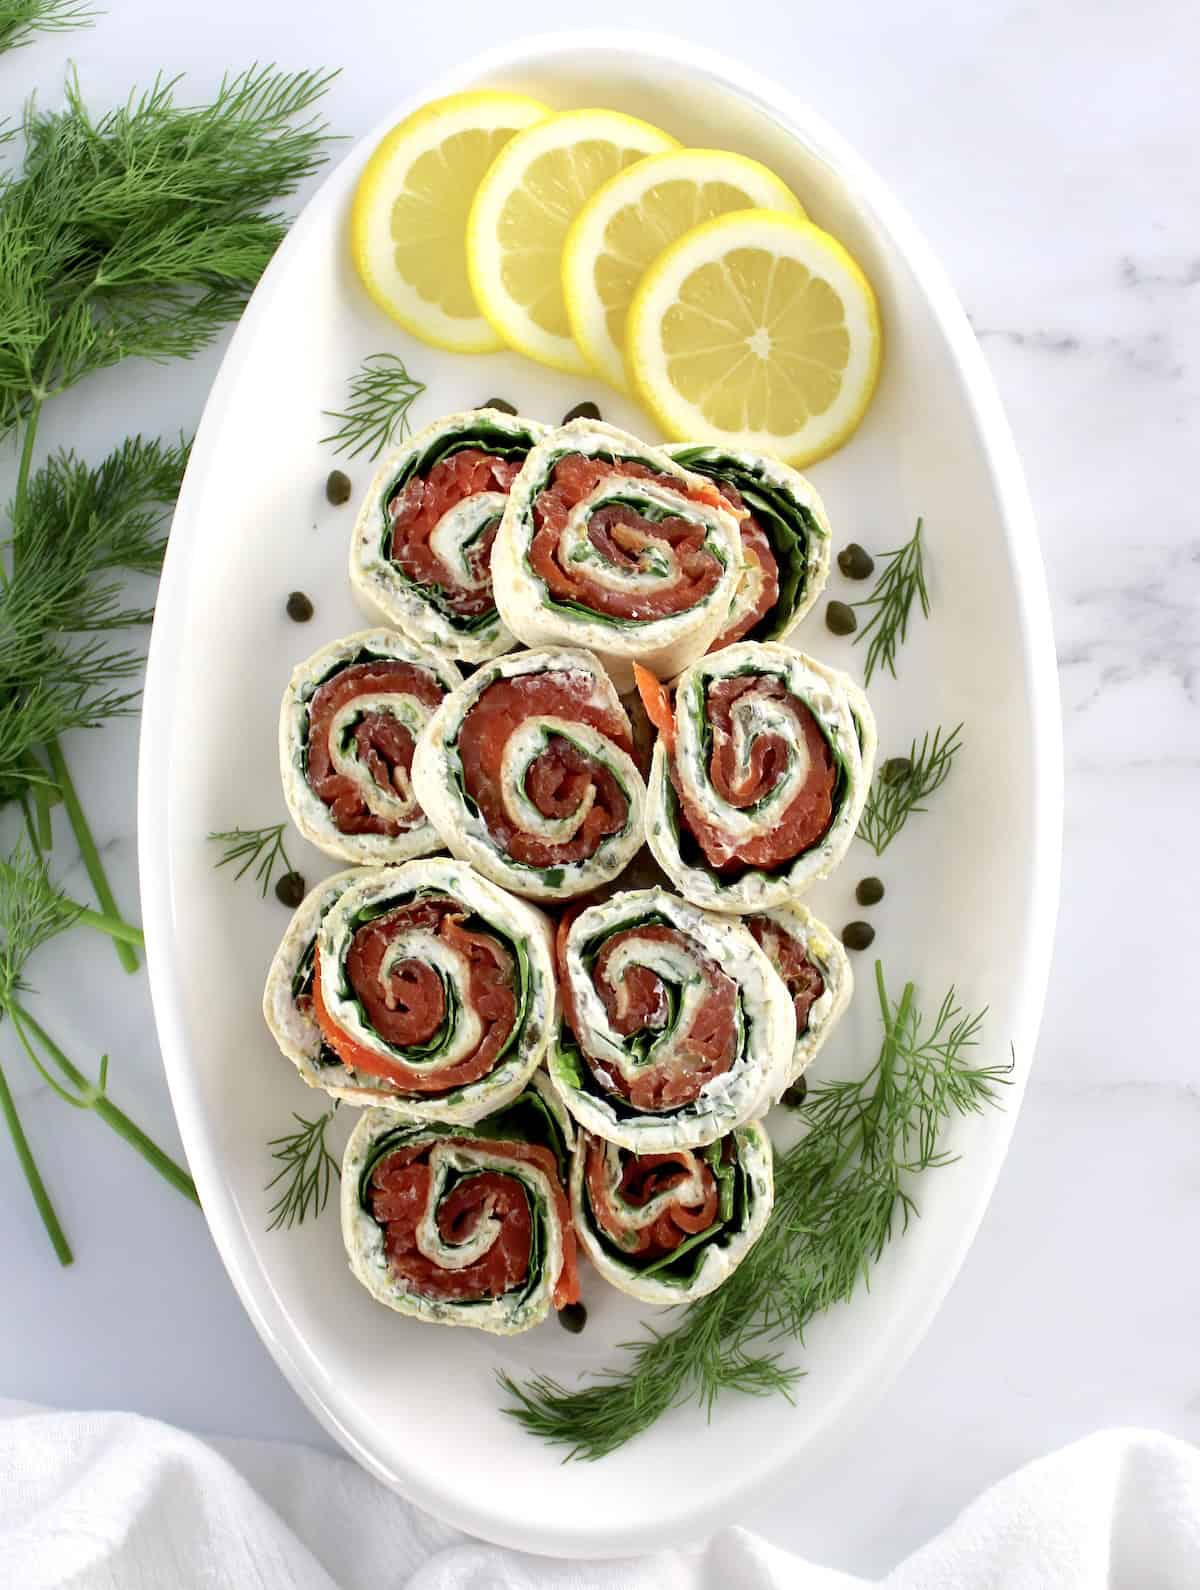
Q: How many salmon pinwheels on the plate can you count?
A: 11